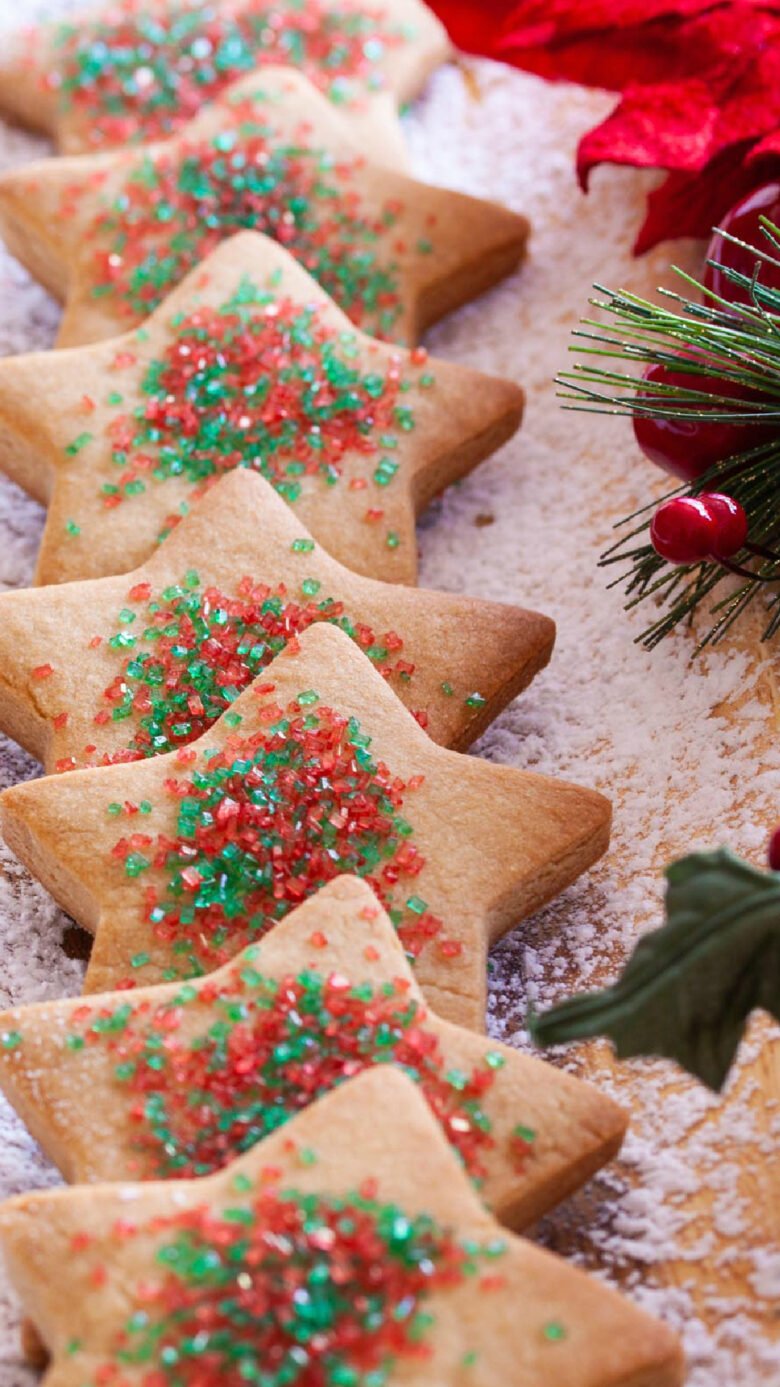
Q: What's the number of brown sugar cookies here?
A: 7